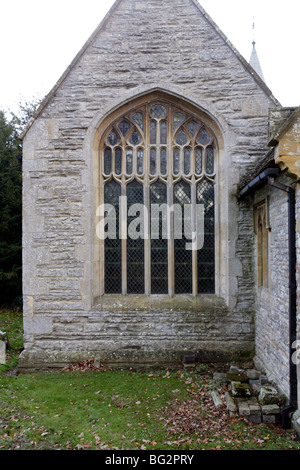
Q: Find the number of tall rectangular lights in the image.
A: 5